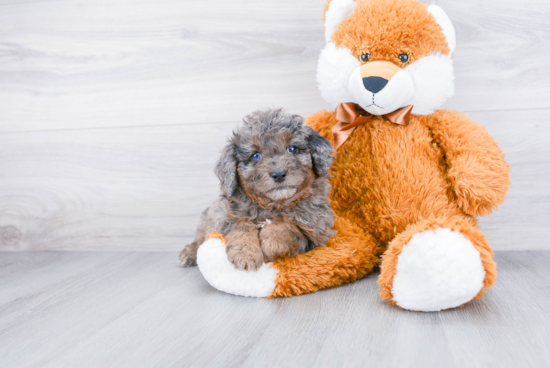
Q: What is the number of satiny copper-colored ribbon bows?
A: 1